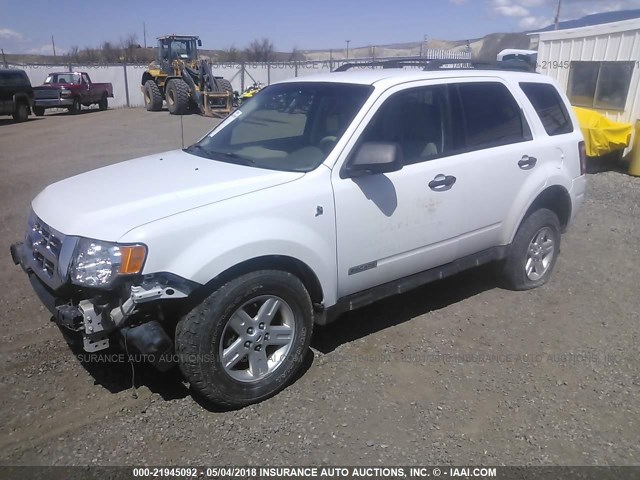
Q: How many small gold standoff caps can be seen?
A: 0